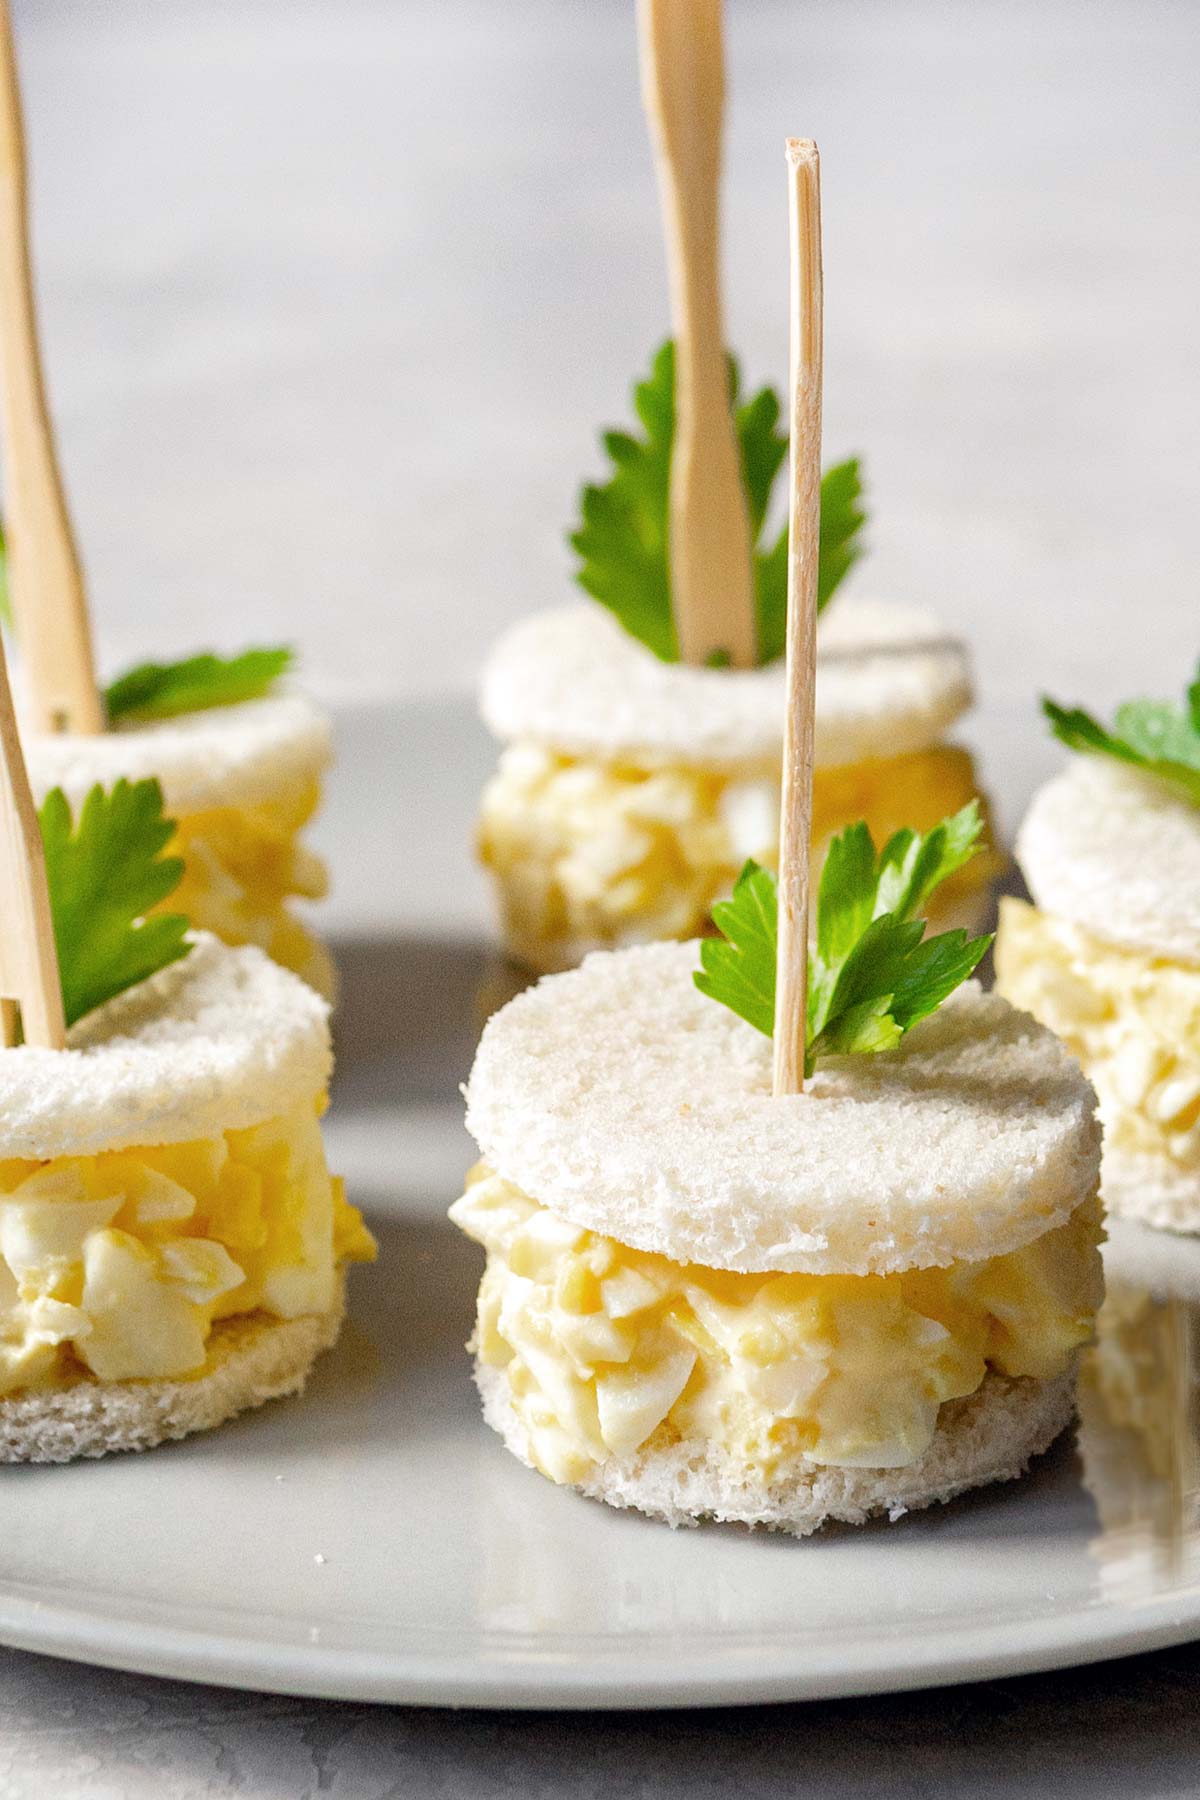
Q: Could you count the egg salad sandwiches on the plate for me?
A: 5